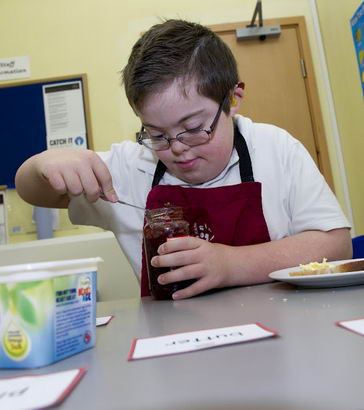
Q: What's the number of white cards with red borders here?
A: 4